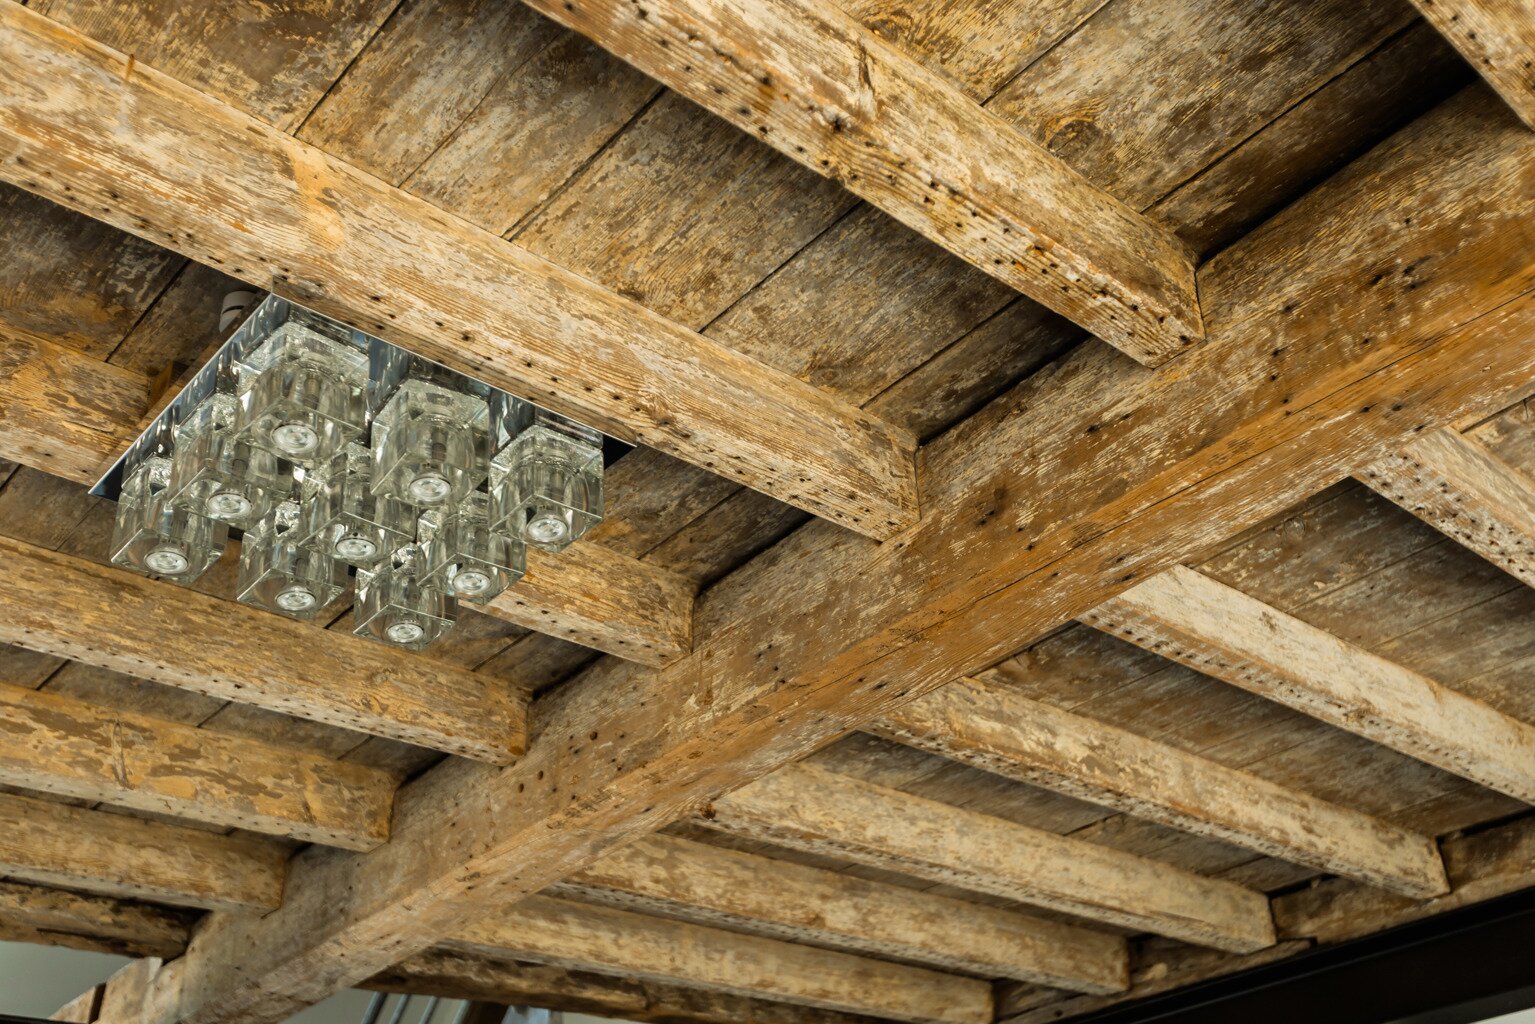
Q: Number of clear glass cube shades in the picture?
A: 9